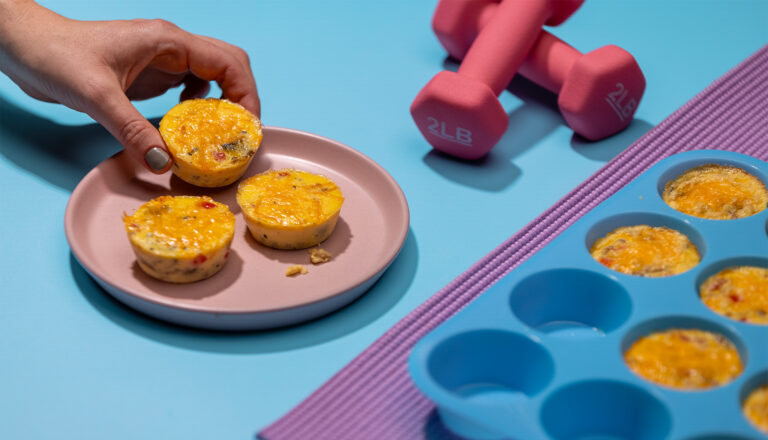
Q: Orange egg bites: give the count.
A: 8